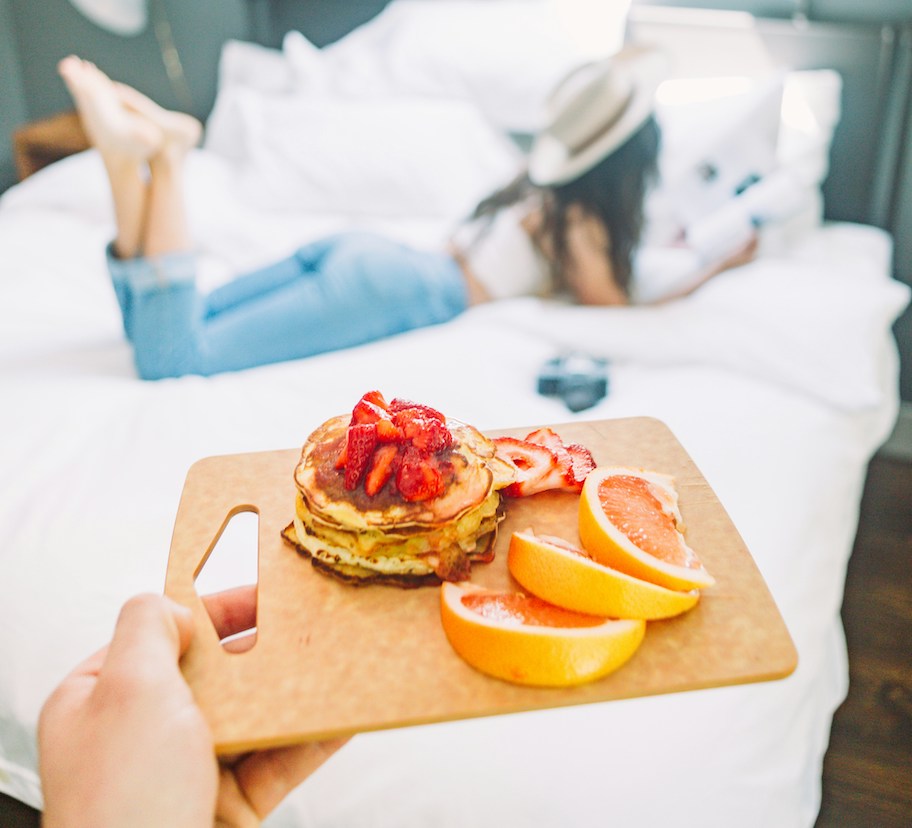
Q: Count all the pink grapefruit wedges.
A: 3